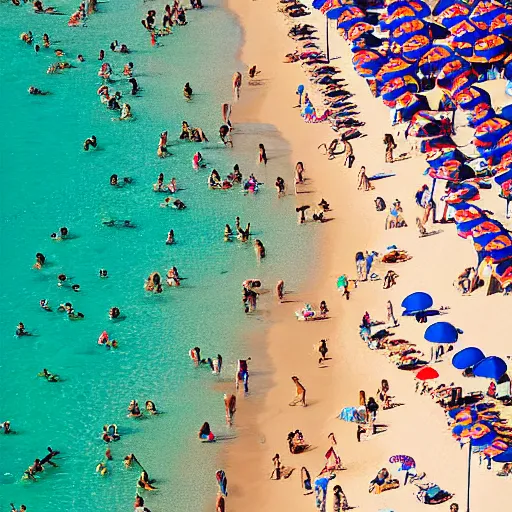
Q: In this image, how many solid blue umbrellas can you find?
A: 4